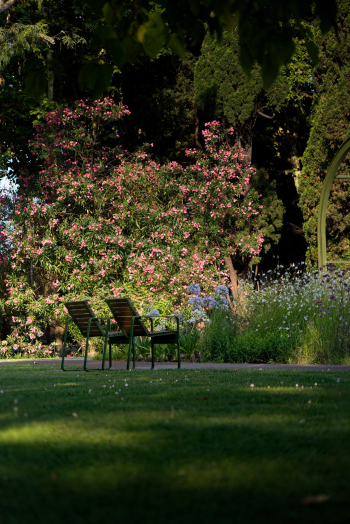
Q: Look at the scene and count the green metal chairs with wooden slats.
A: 2